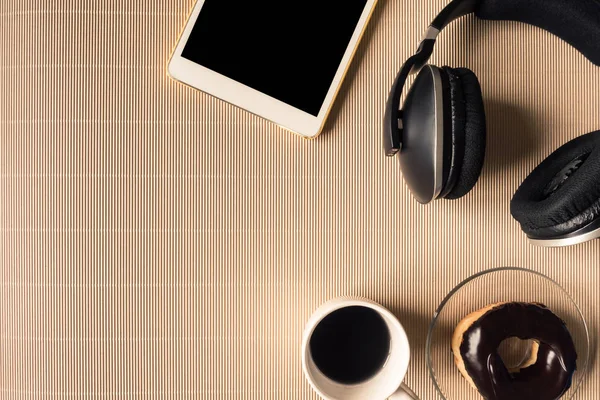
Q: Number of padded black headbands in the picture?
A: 1